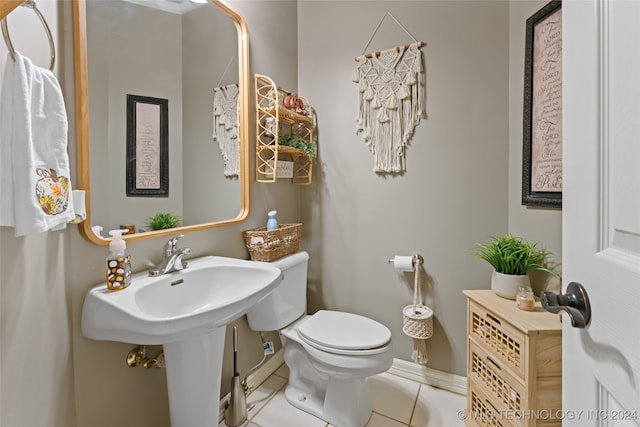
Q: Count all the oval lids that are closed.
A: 1